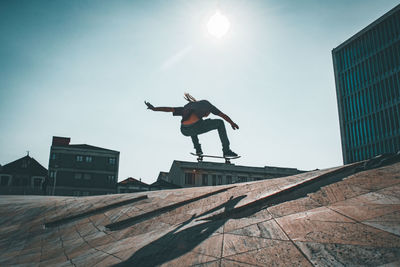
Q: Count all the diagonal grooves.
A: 3